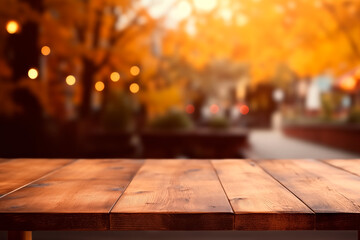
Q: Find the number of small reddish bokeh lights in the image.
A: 3